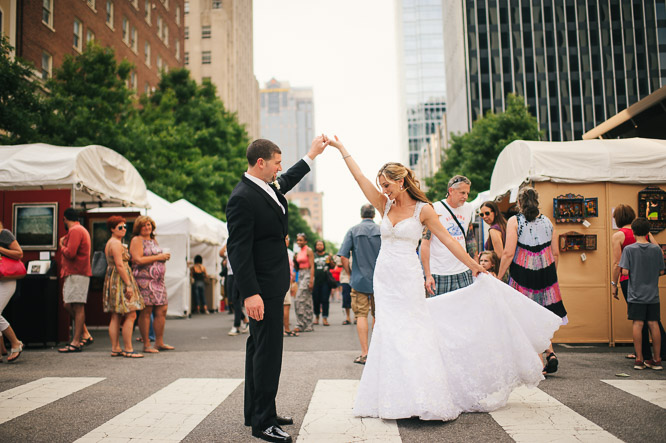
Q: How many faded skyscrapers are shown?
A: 2